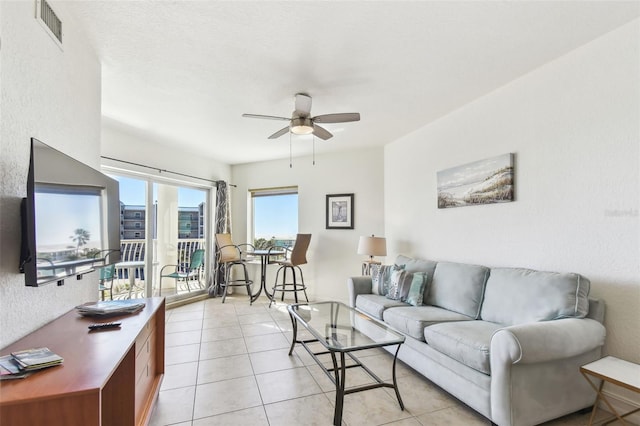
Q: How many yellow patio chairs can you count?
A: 0